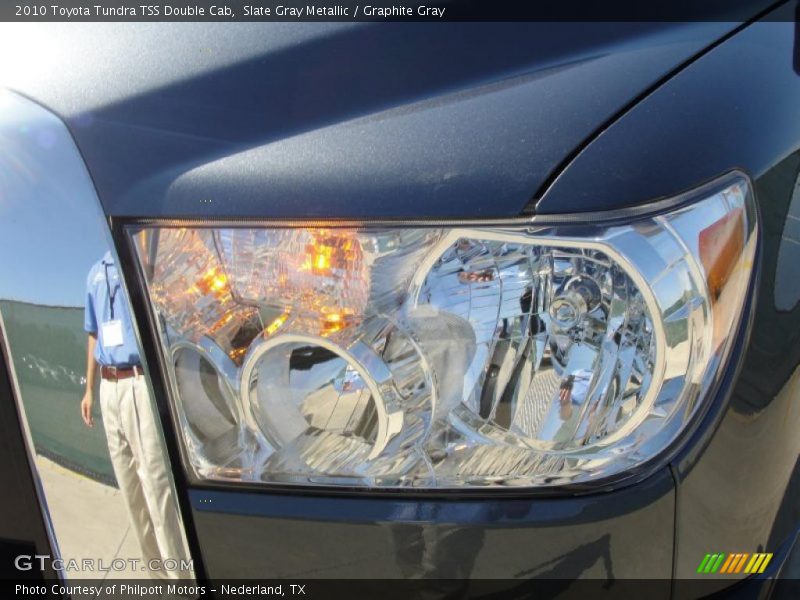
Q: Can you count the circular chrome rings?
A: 3